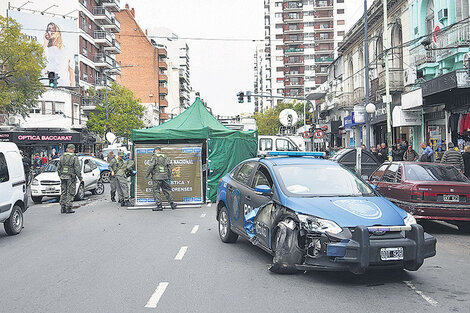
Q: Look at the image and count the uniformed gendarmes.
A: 4